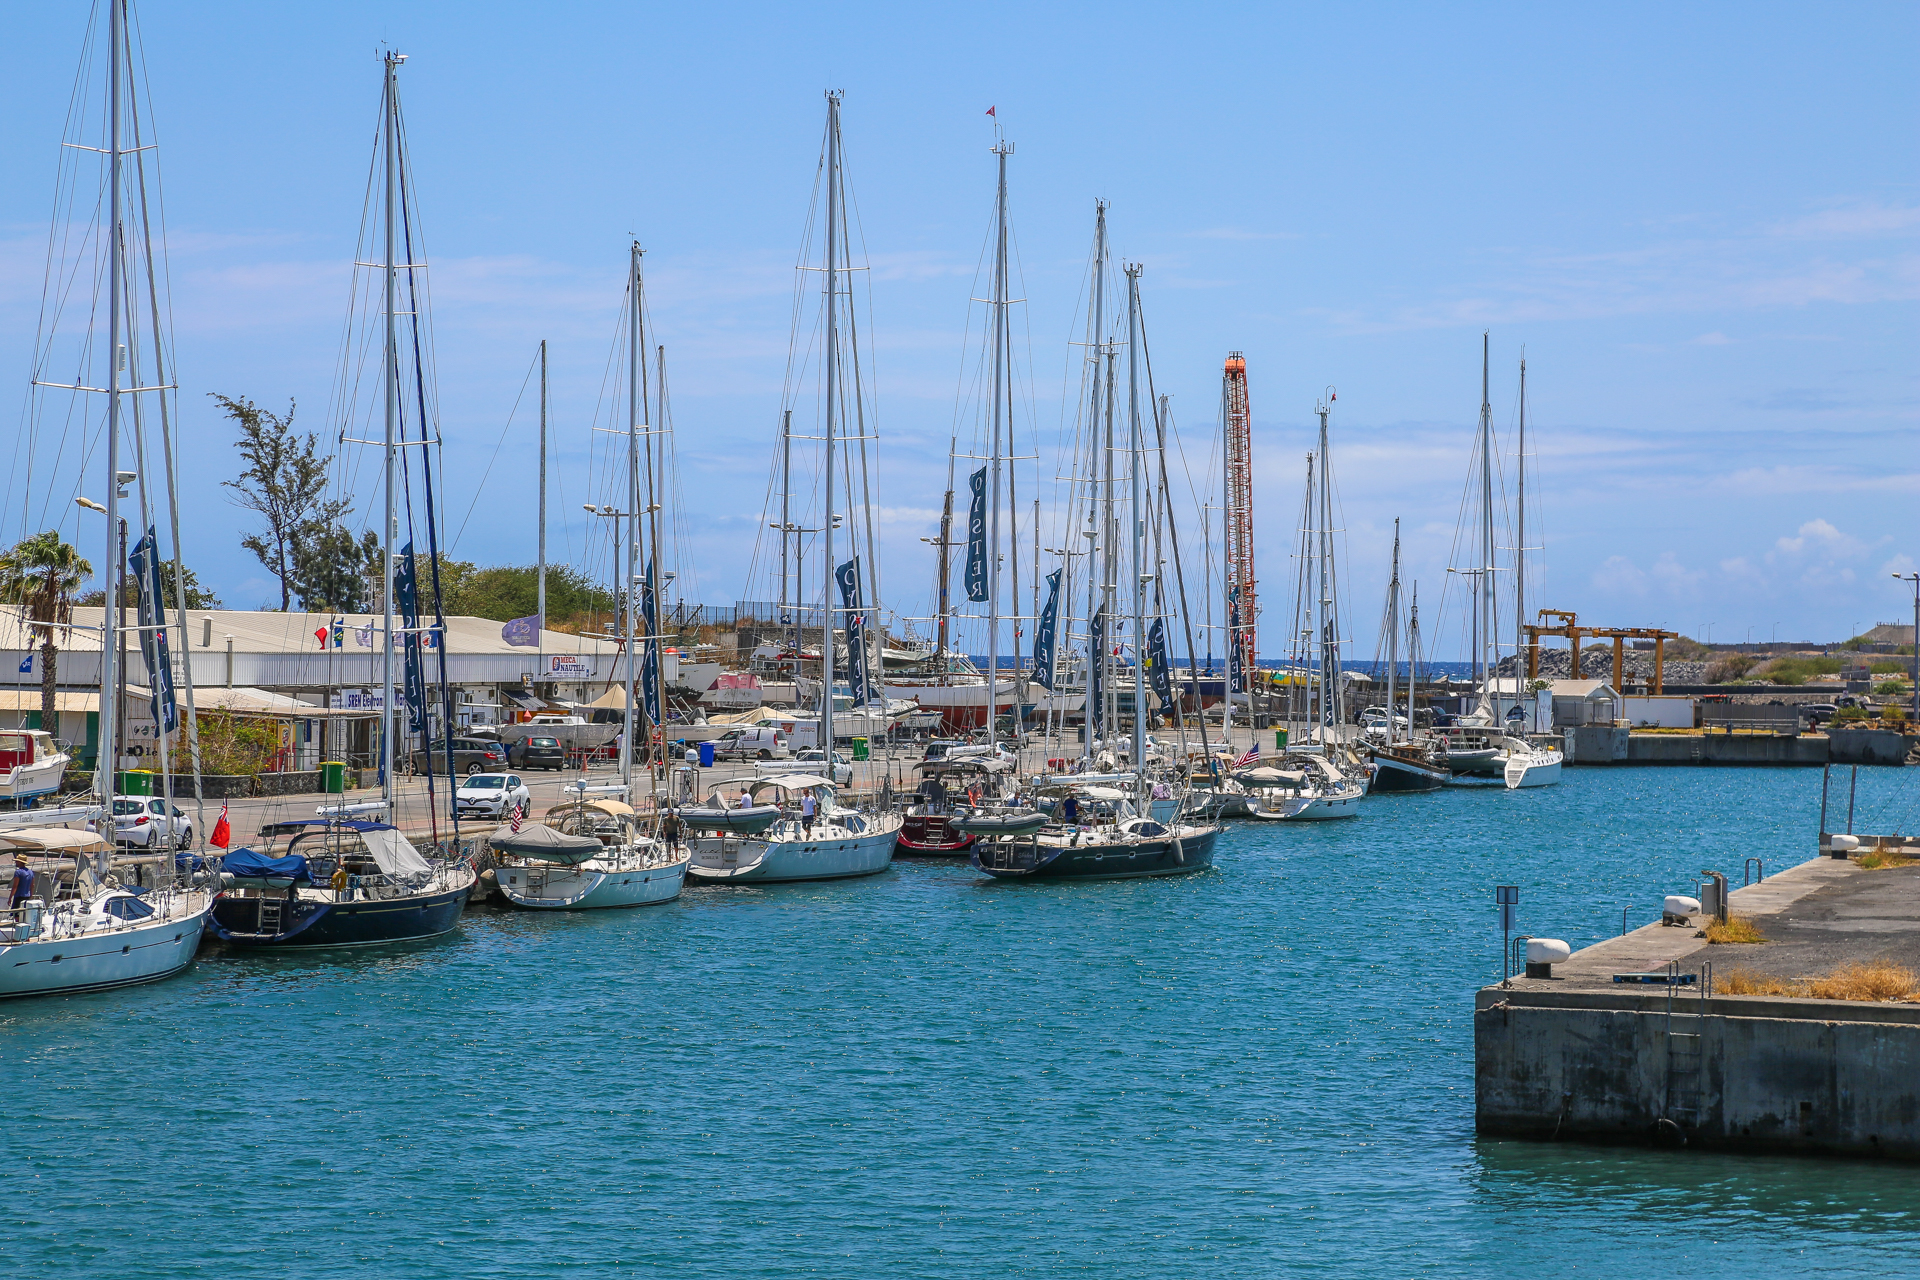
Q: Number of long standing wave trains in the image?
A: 0